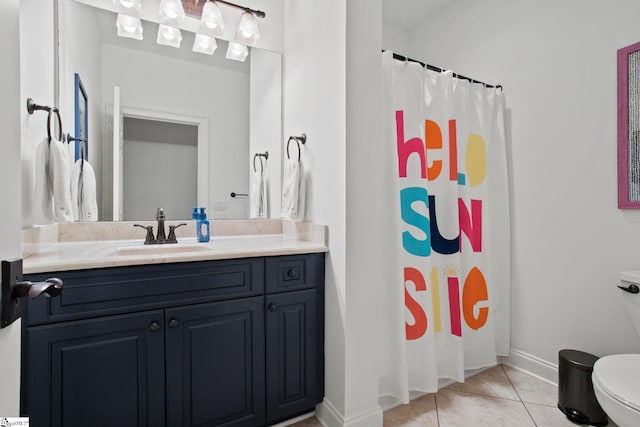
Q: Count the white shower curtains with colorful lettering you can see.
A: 1